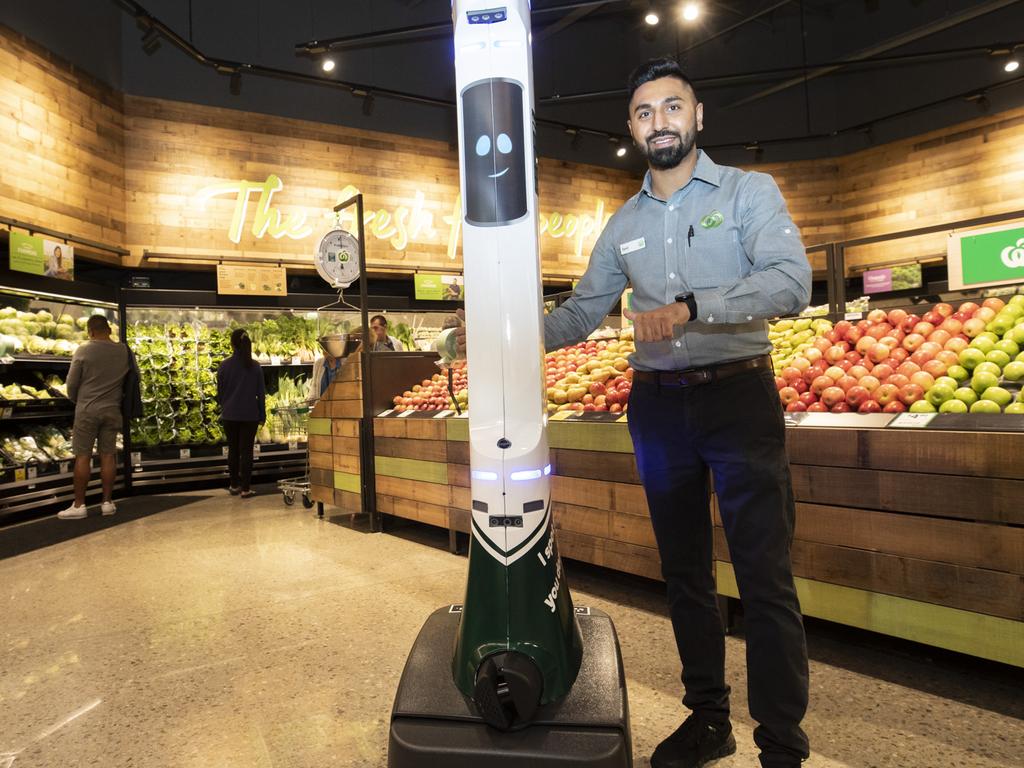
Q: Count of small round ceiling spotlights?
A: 5